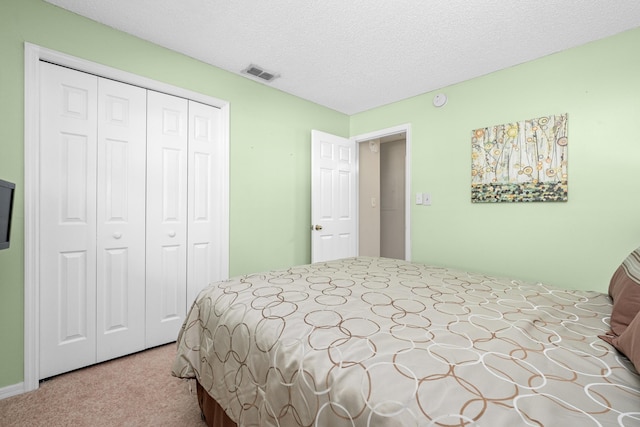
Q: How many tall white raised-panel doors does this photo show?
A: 5